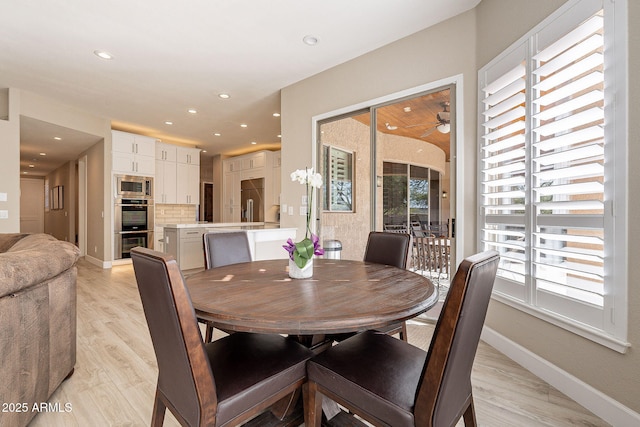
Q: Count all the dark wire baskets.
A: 0